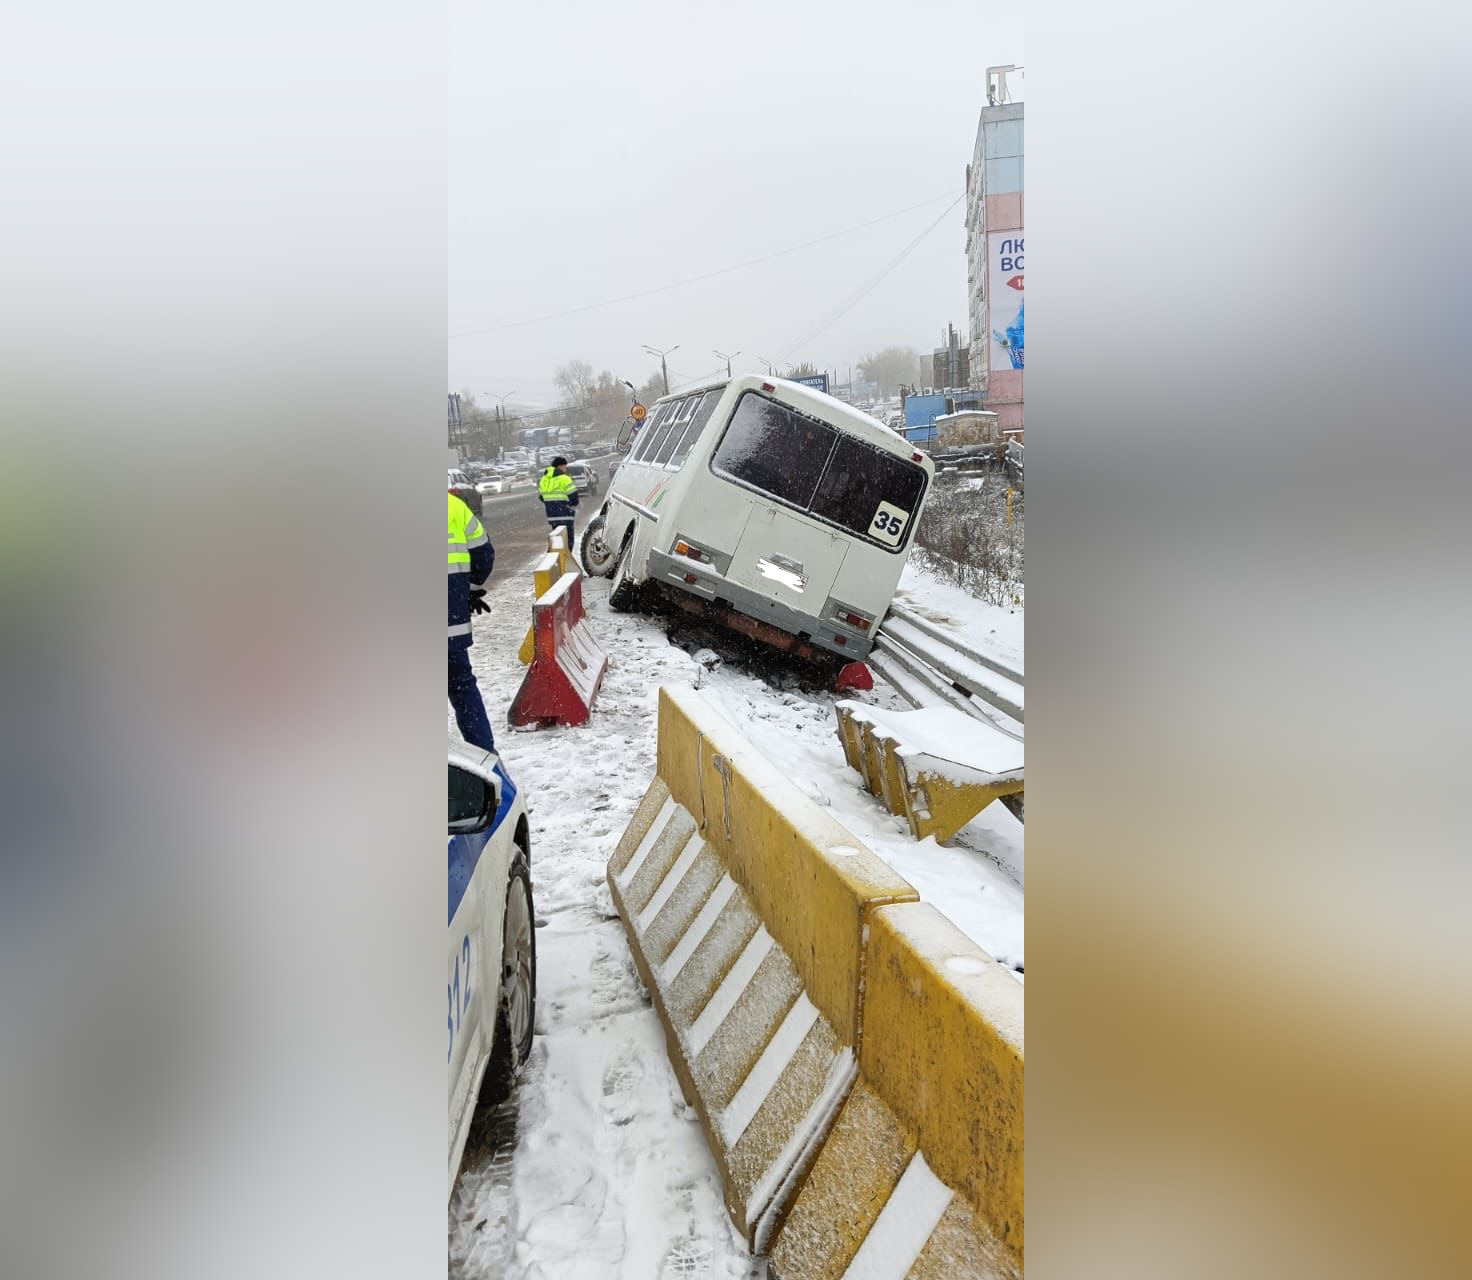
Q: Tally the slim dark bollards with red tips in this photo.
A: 0